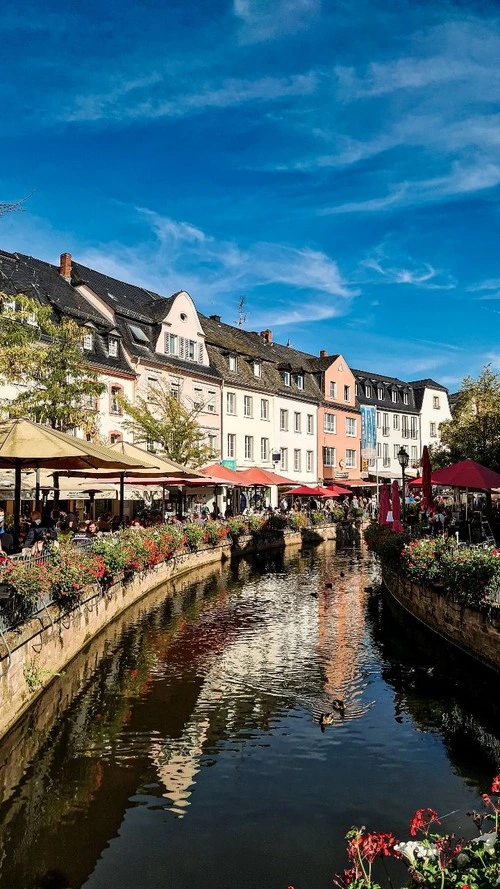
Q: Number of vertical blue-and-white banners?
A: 1